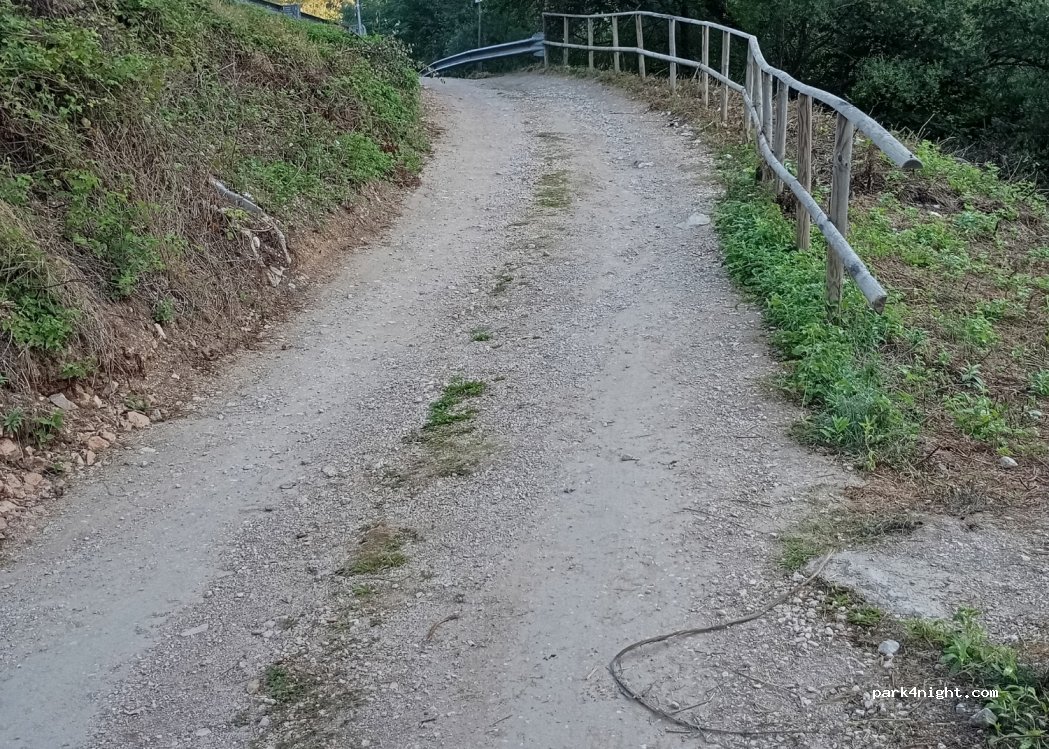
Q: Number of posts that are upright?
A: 14